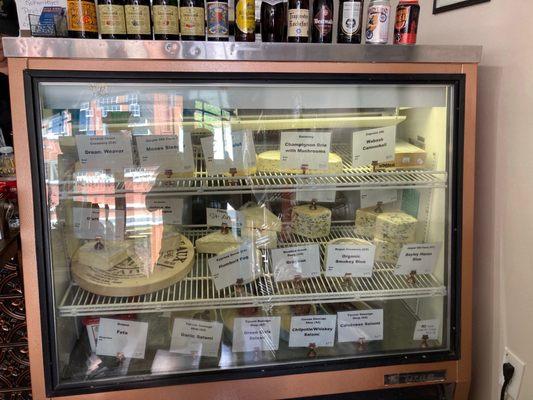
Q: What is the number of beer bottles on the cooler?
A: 11